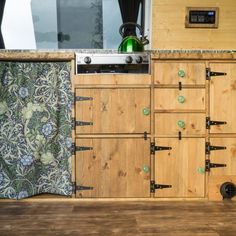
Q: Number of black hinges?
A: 10